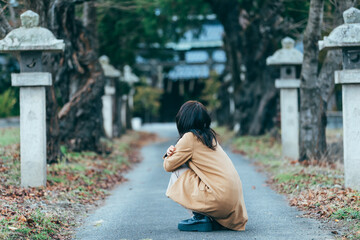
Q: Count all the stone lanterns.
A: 5